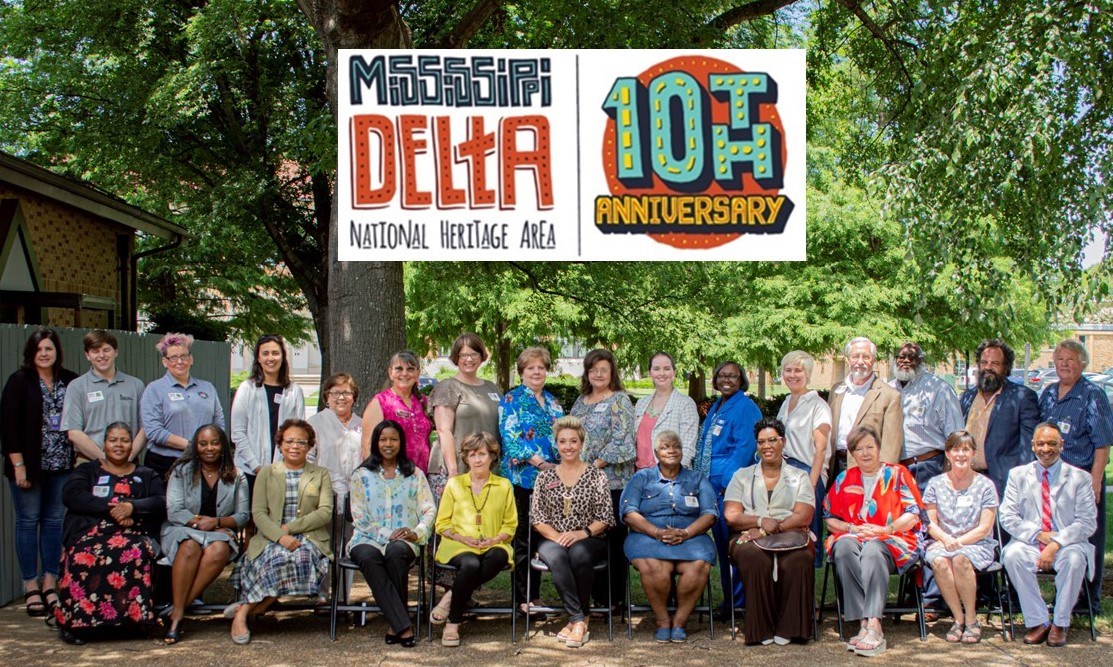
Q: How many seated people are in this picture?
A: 11